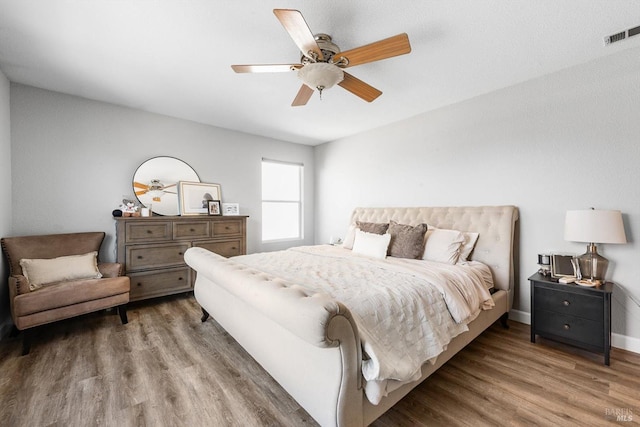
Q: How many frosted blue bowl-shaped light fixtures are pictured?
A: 0